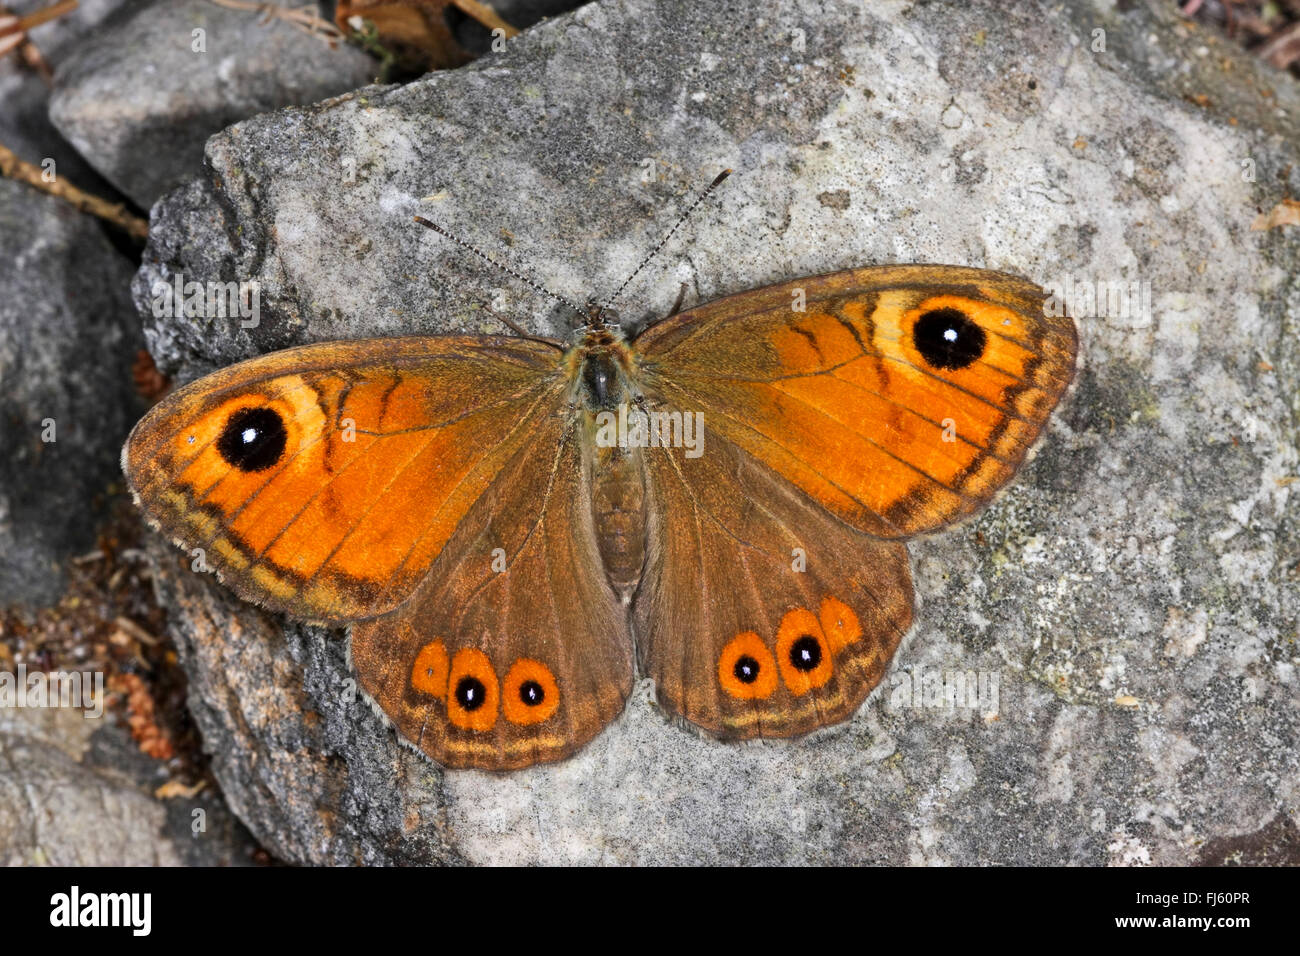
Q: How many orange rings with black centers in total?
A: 6